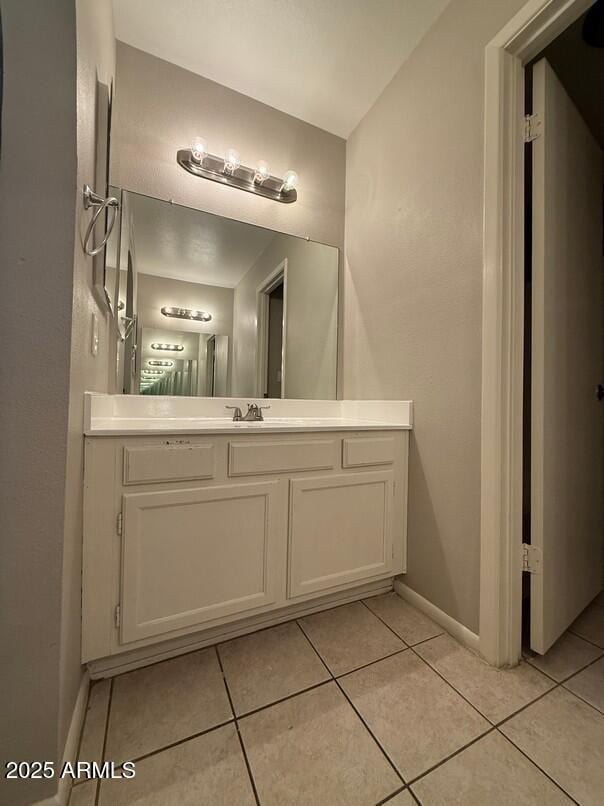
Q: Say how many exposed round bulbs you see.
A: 4